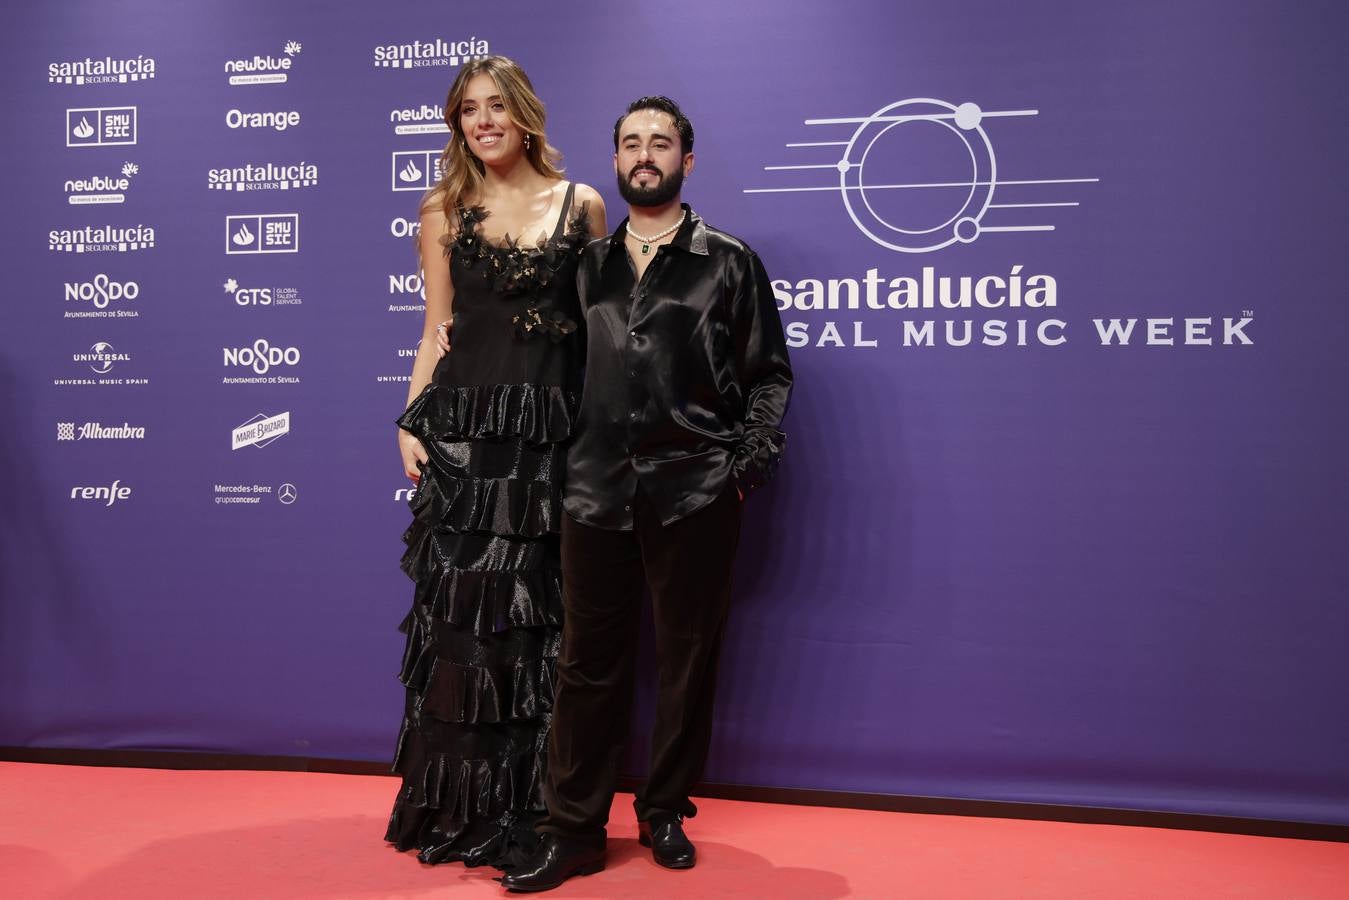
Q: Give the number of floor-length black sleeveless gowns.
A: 1